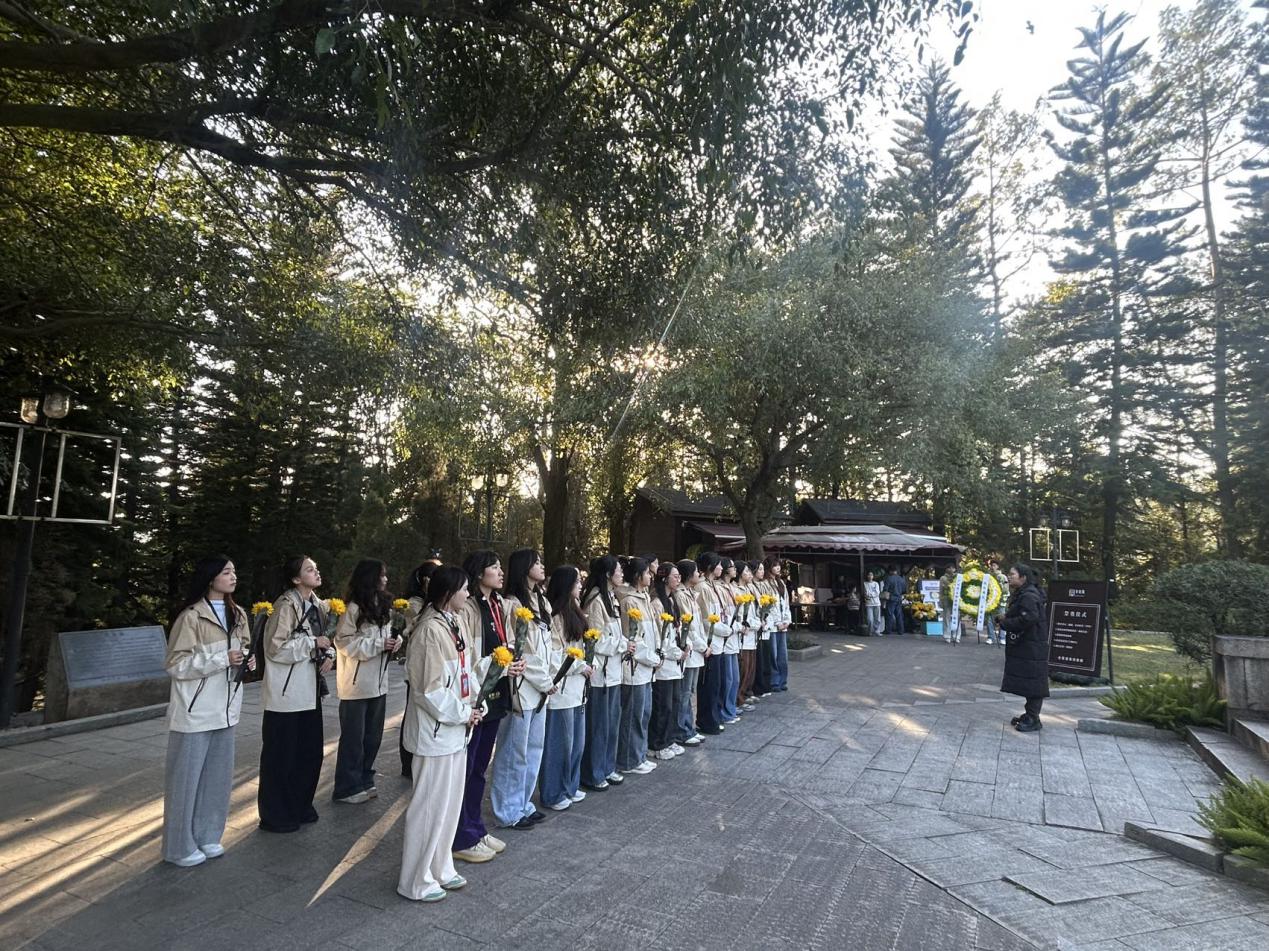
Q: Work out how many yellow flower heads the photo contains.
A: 15